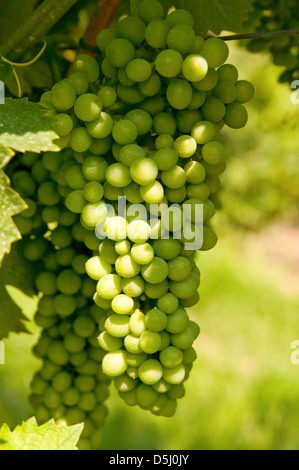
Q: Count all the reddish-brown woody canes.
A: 1